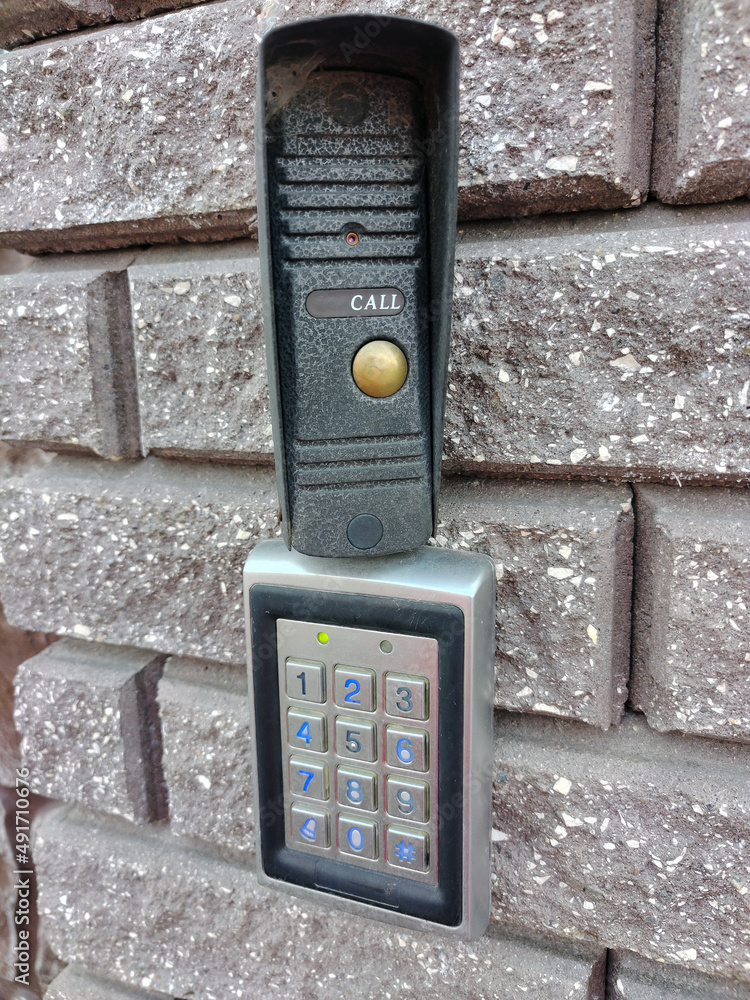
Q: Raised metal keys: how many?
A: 12